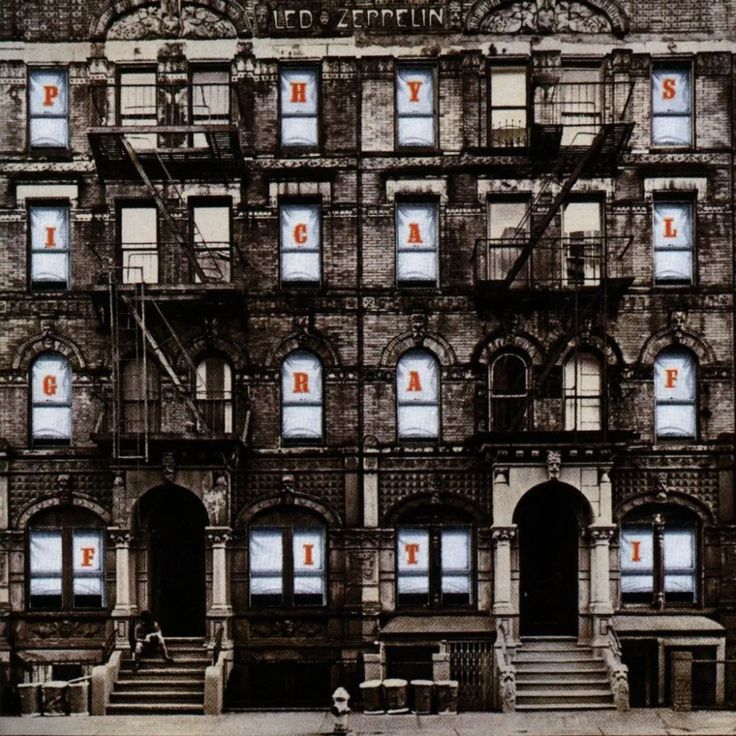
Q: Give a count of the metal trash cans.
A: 7